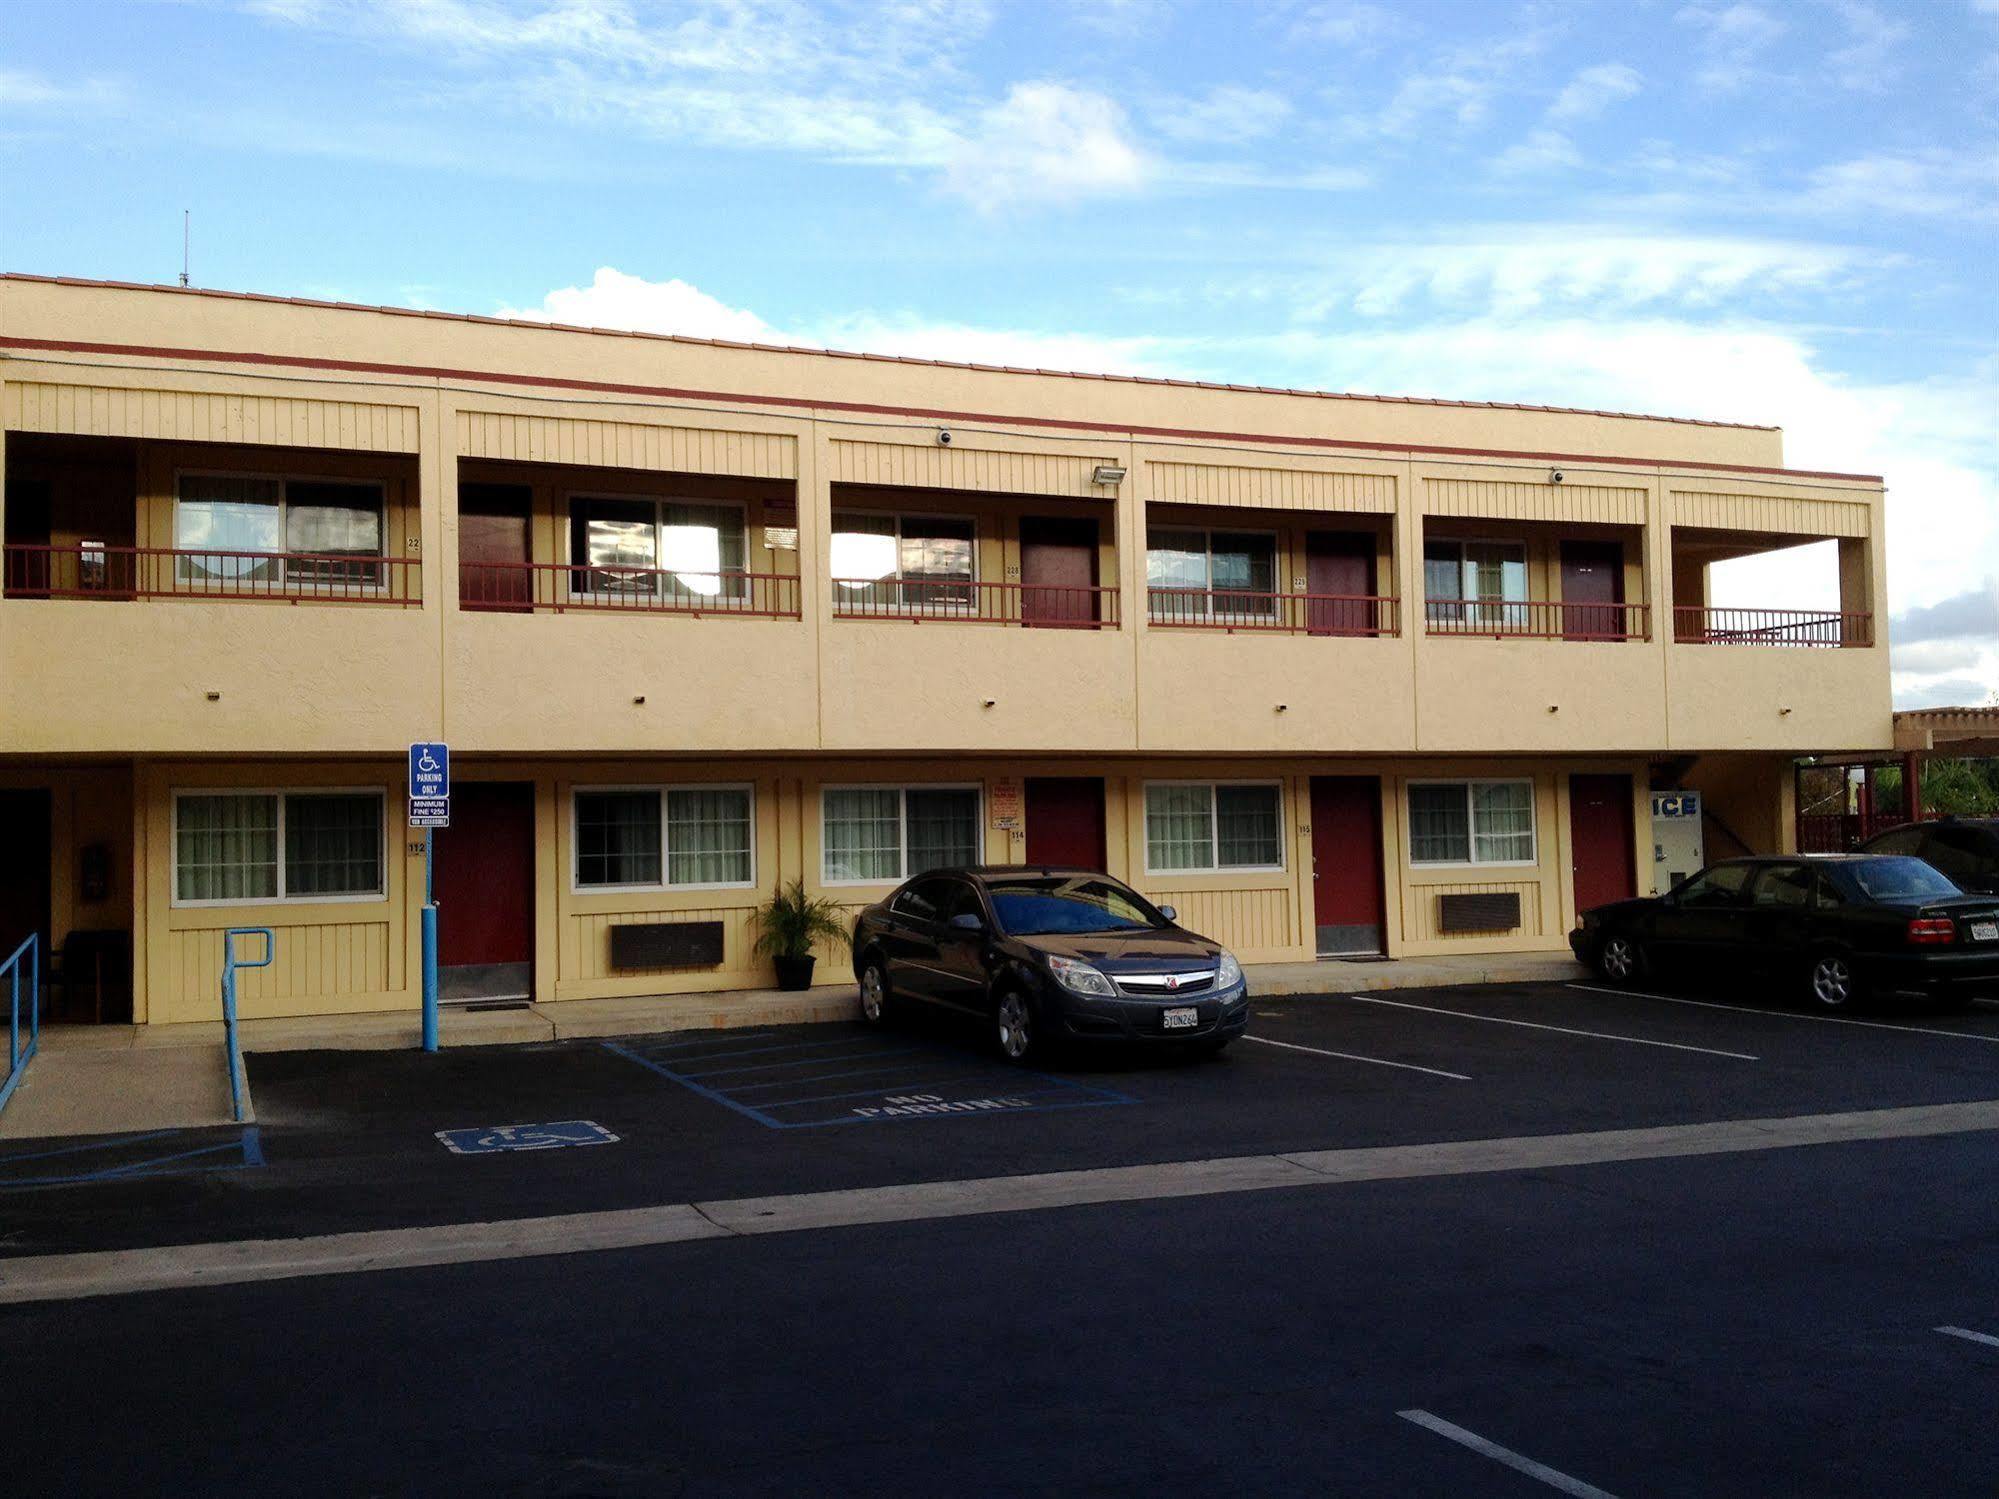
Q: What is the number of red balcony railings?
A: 6